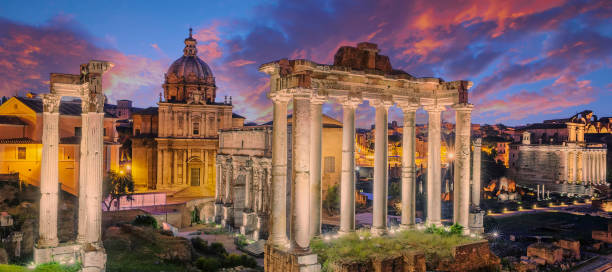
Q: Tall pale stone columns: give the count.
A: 11